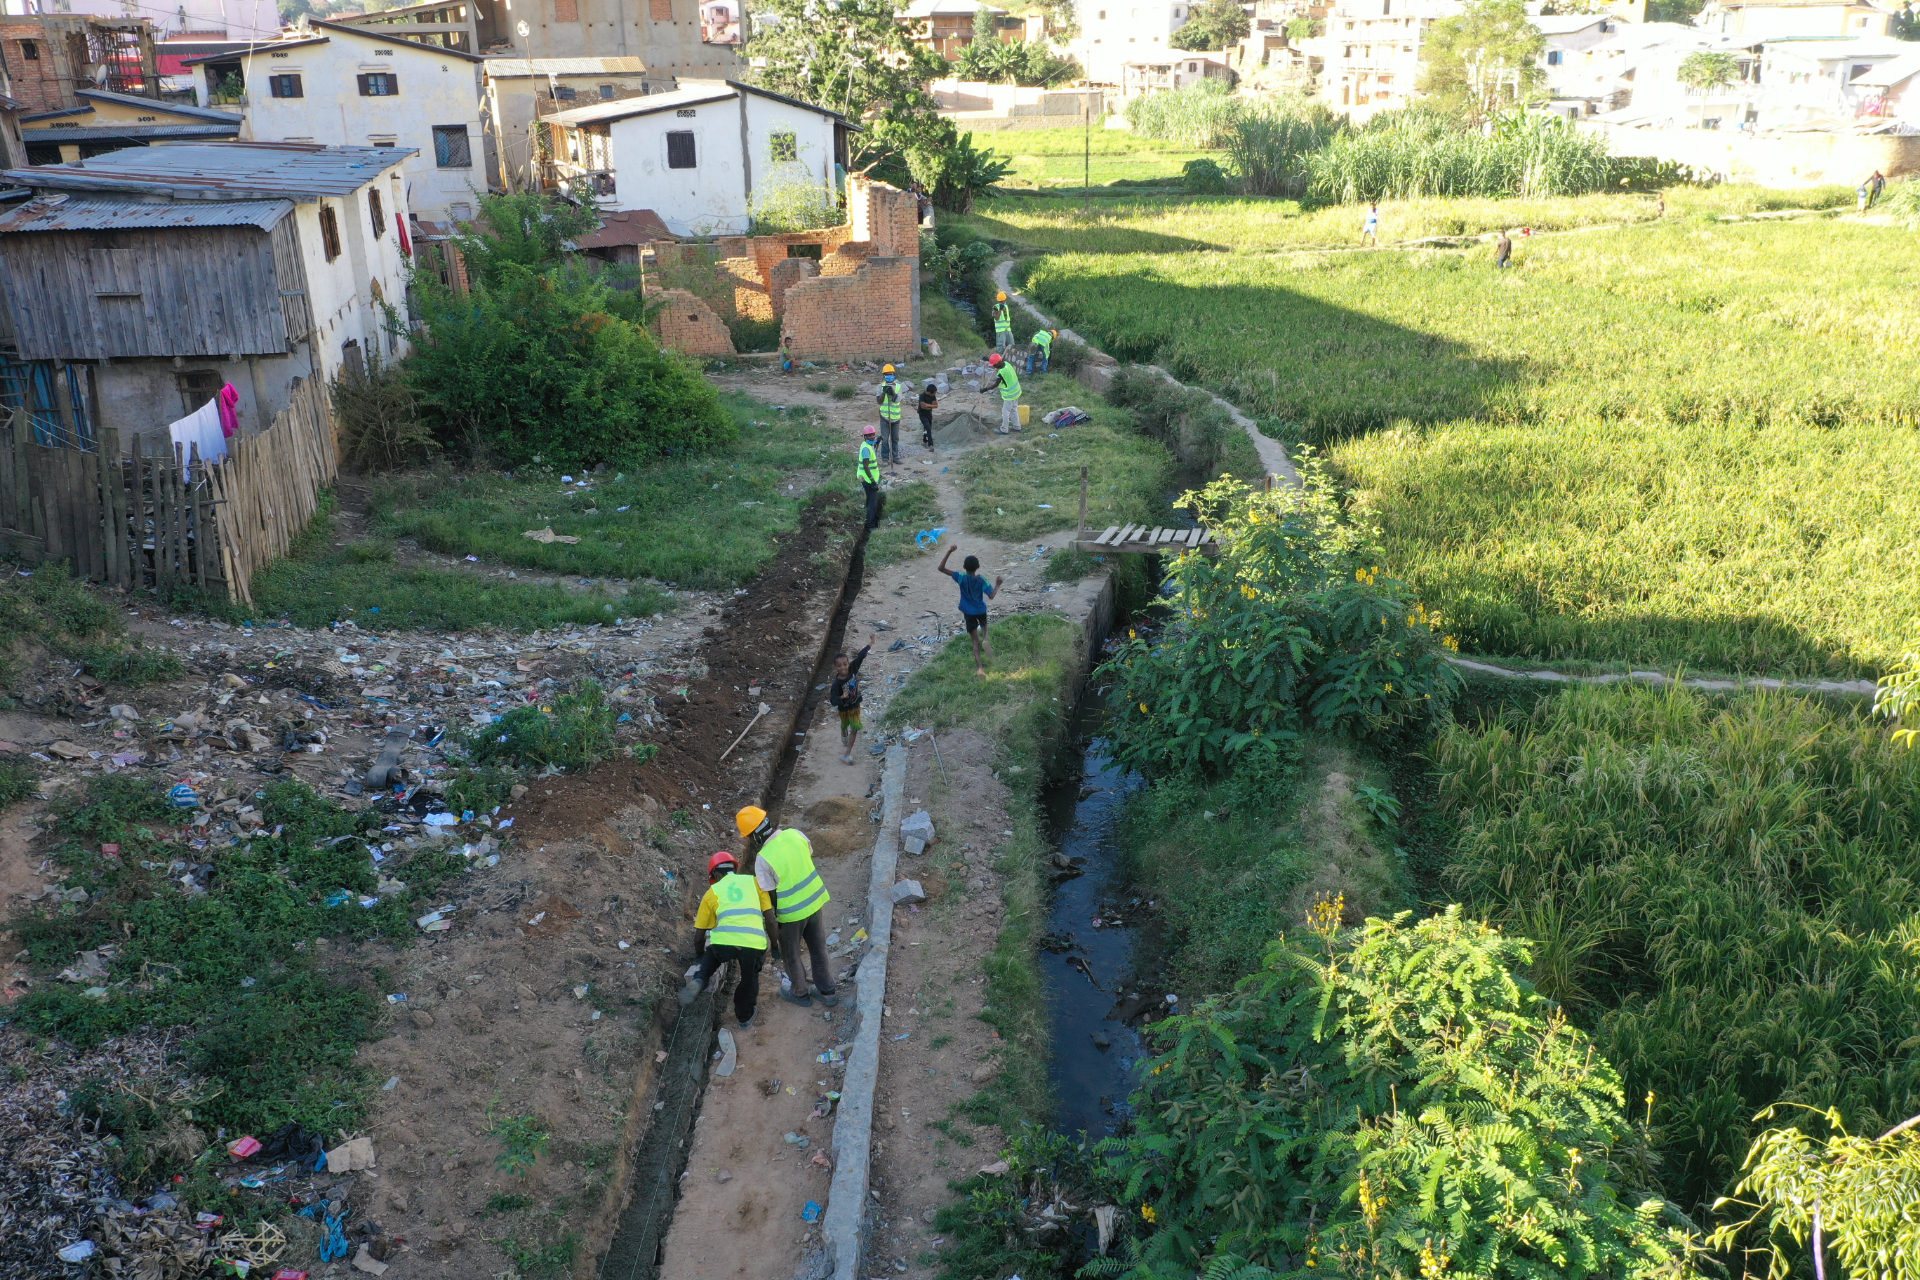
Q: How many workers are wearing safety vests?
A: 7